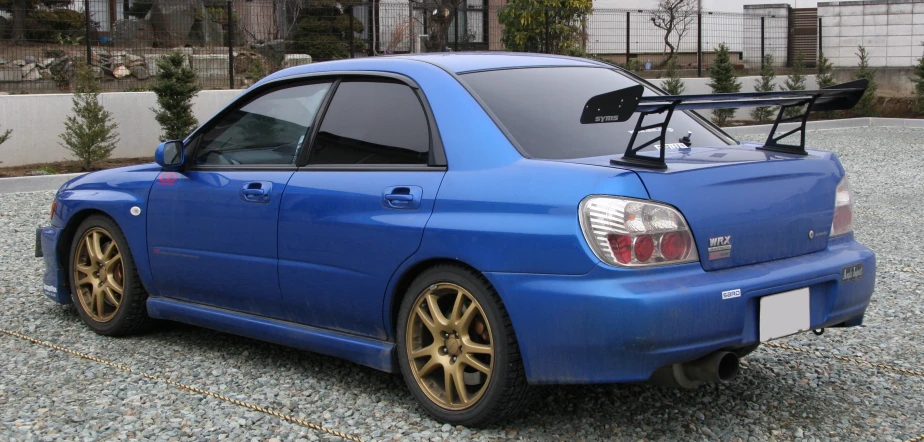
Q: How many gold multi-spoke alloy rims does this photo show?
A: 2